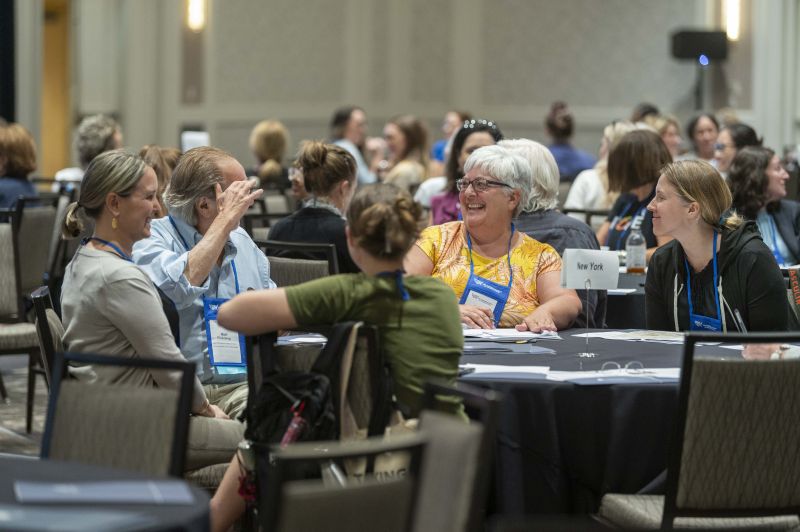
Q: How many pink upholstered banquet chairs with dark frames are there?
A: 0